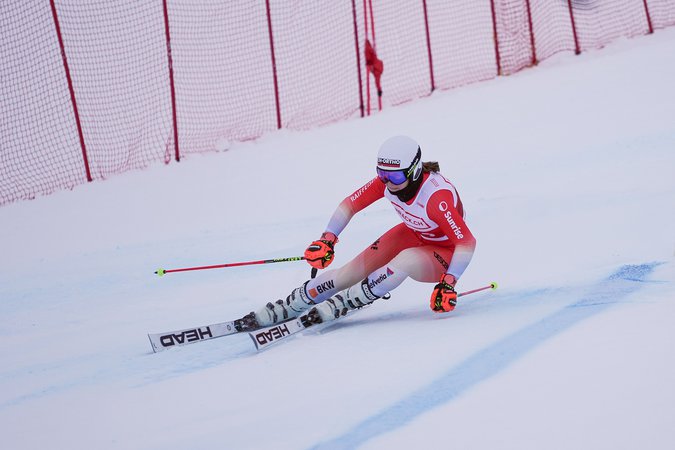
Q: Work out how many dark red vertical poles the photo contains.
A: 9